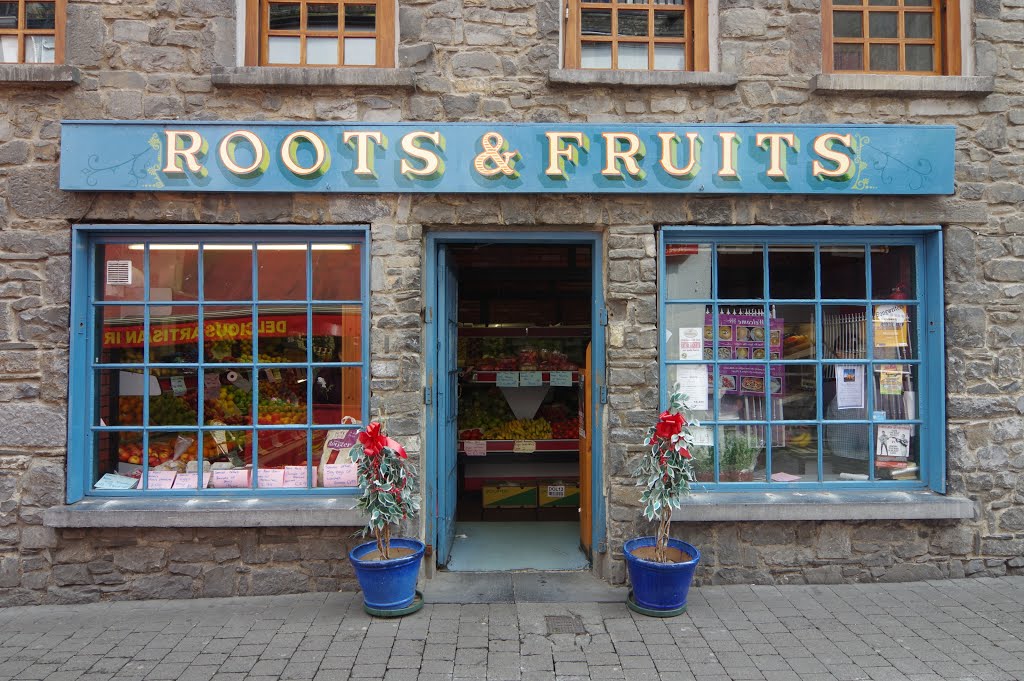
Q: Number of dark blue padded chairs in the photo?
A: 0